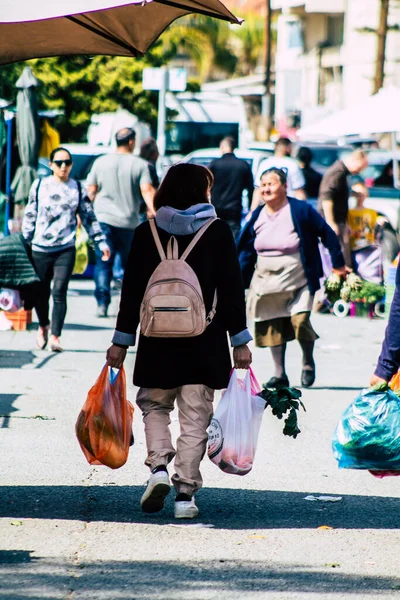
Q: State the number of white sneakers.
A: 2